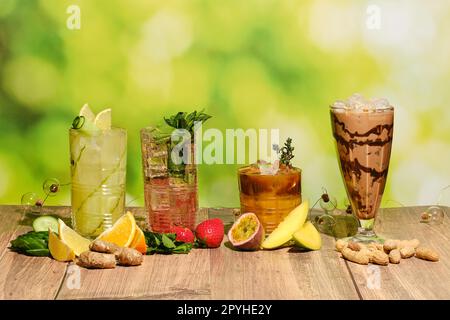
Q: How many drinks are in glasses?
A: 4